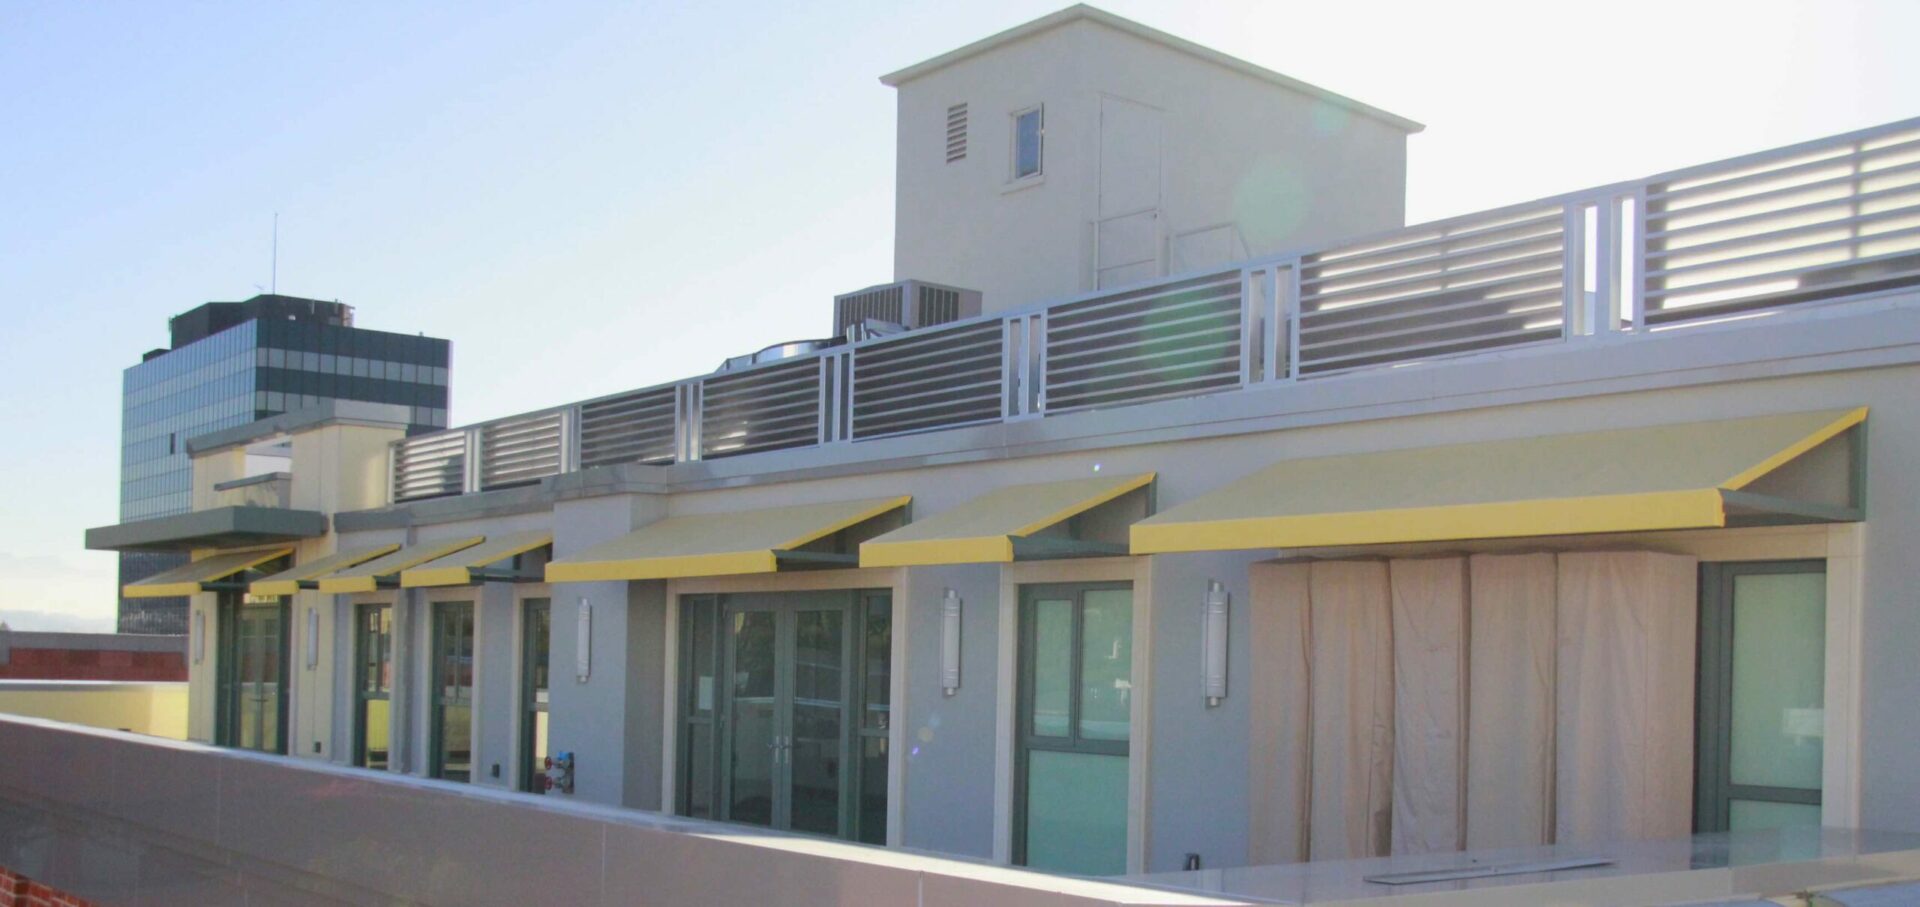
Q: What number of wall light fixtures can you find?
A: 5